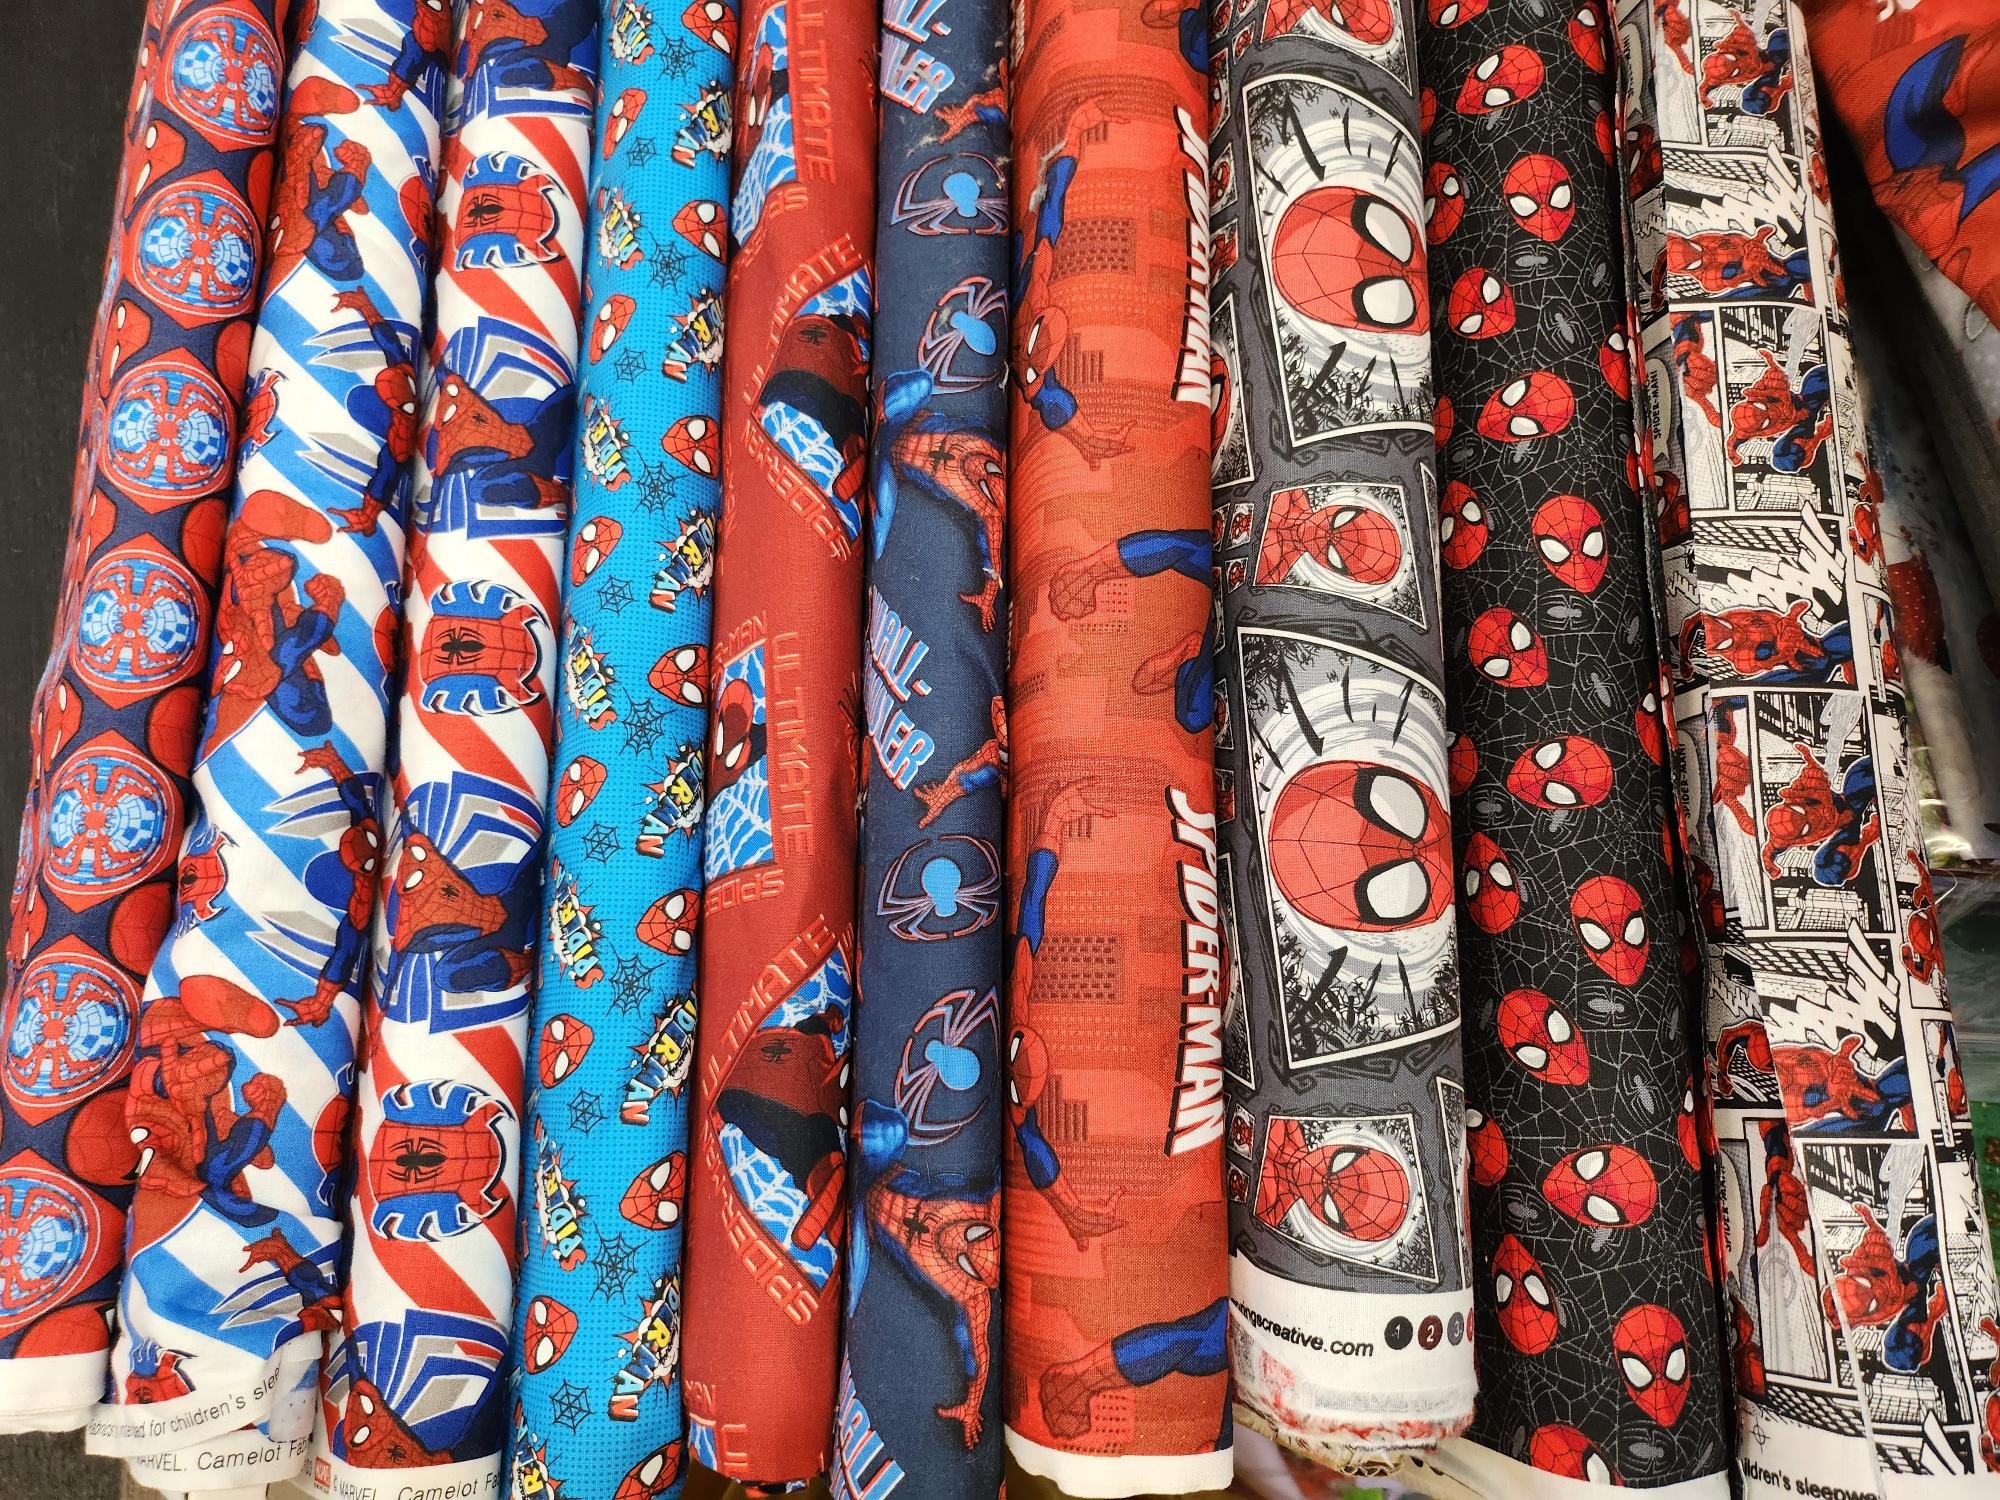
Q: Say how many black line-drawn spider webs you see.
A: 12